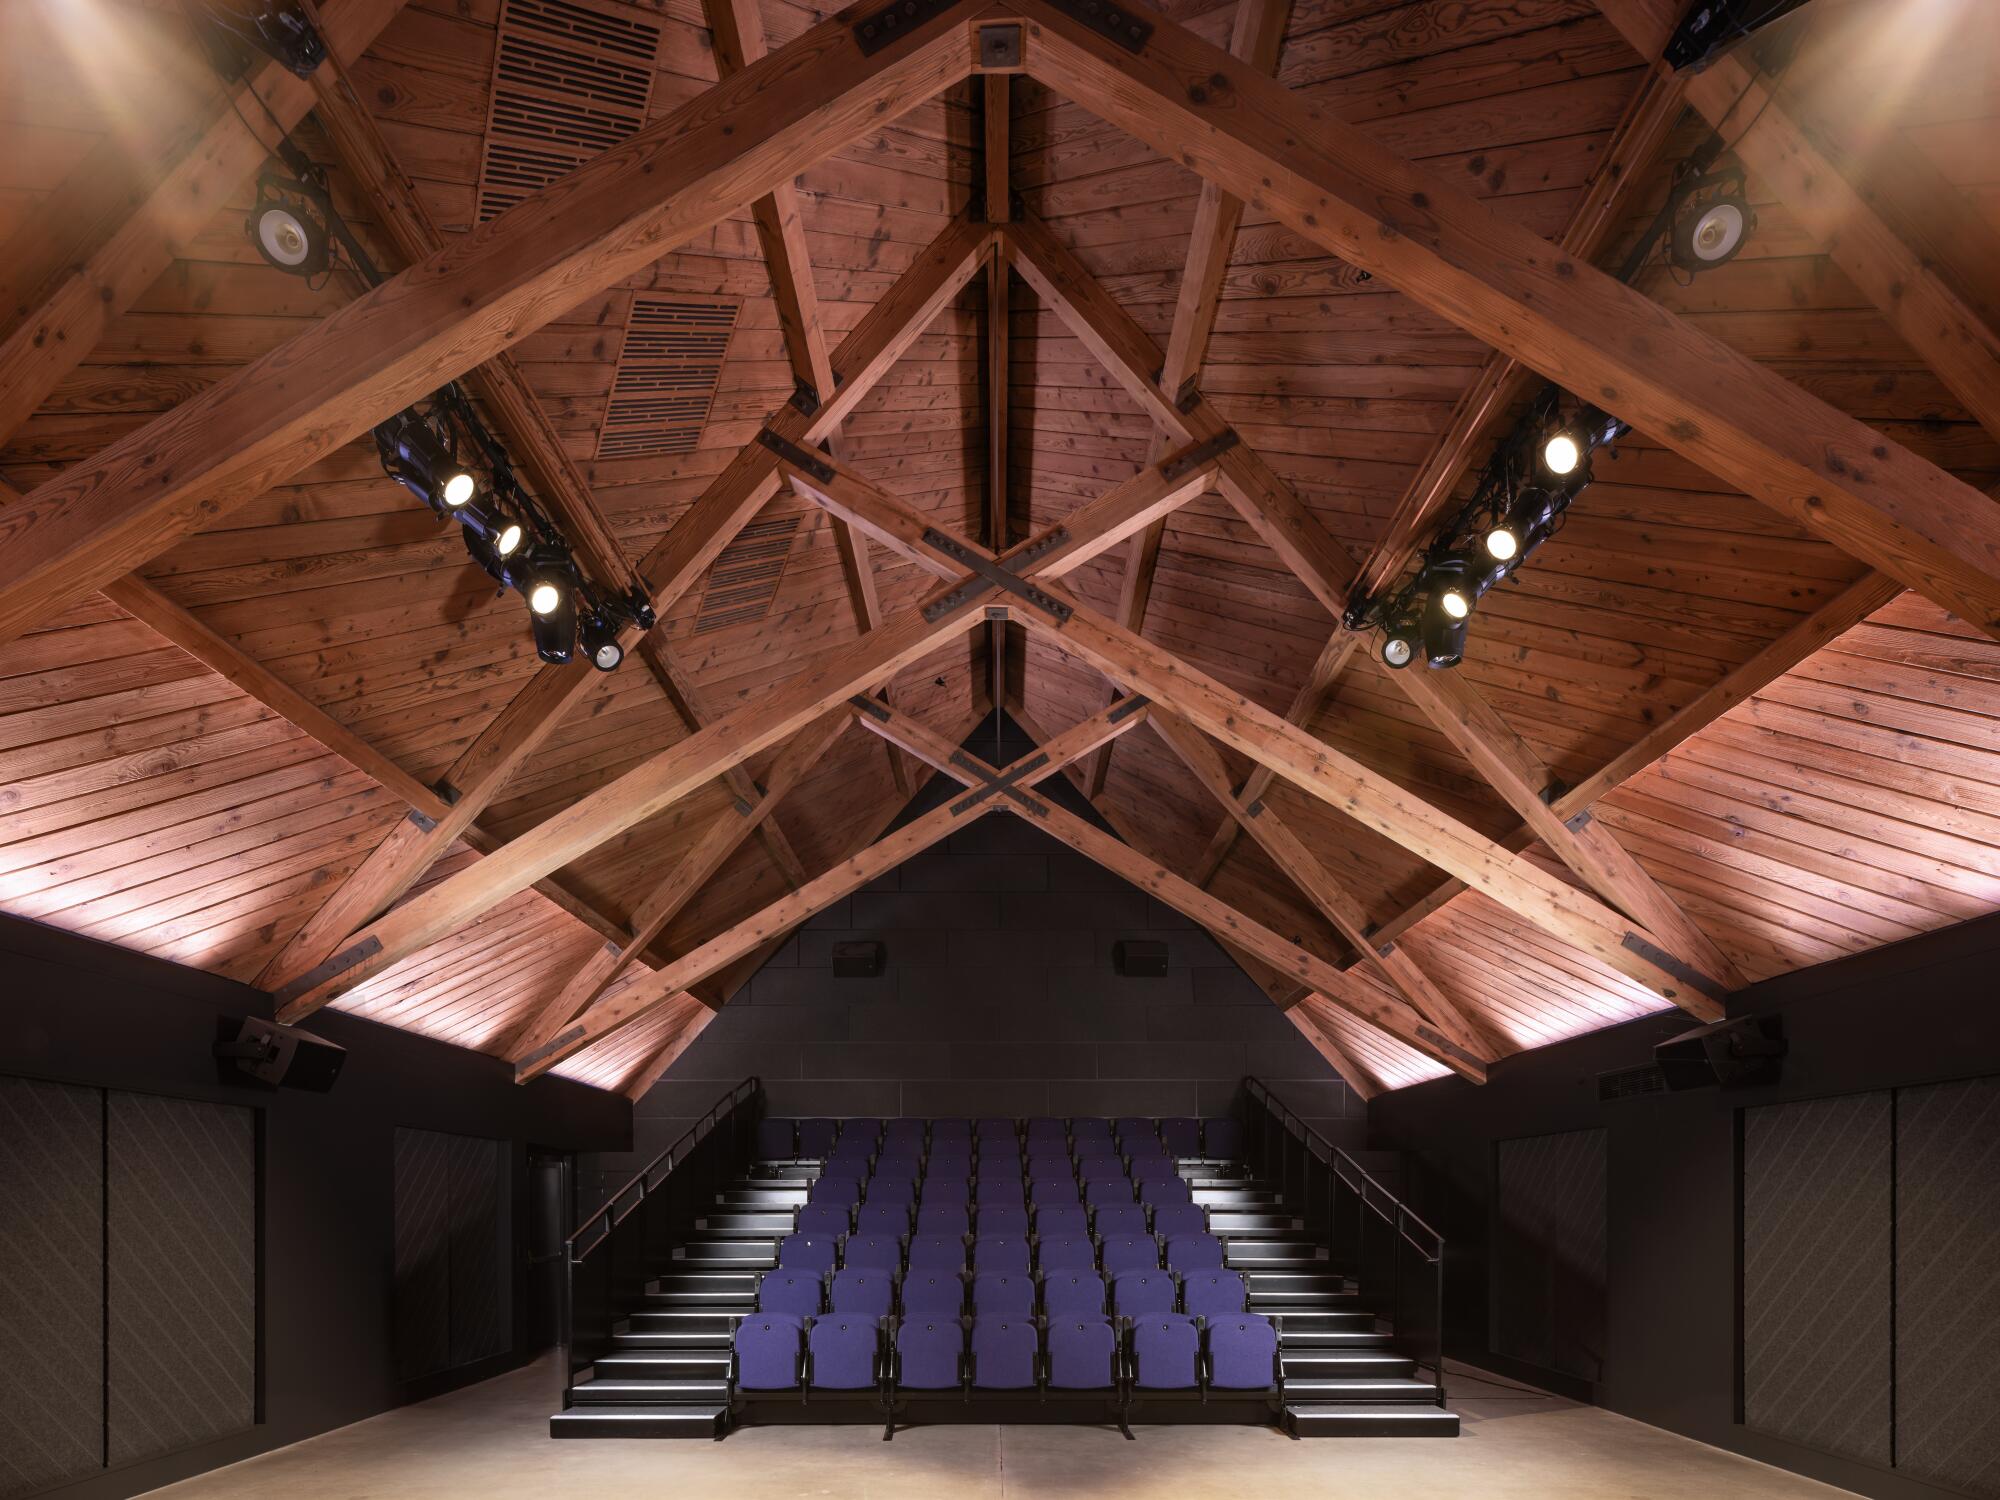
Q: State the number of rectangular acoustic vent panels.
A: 3